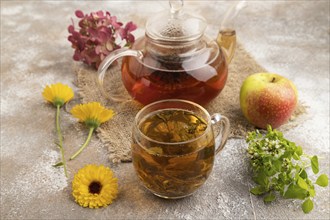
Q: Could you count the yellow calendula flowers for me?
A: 3